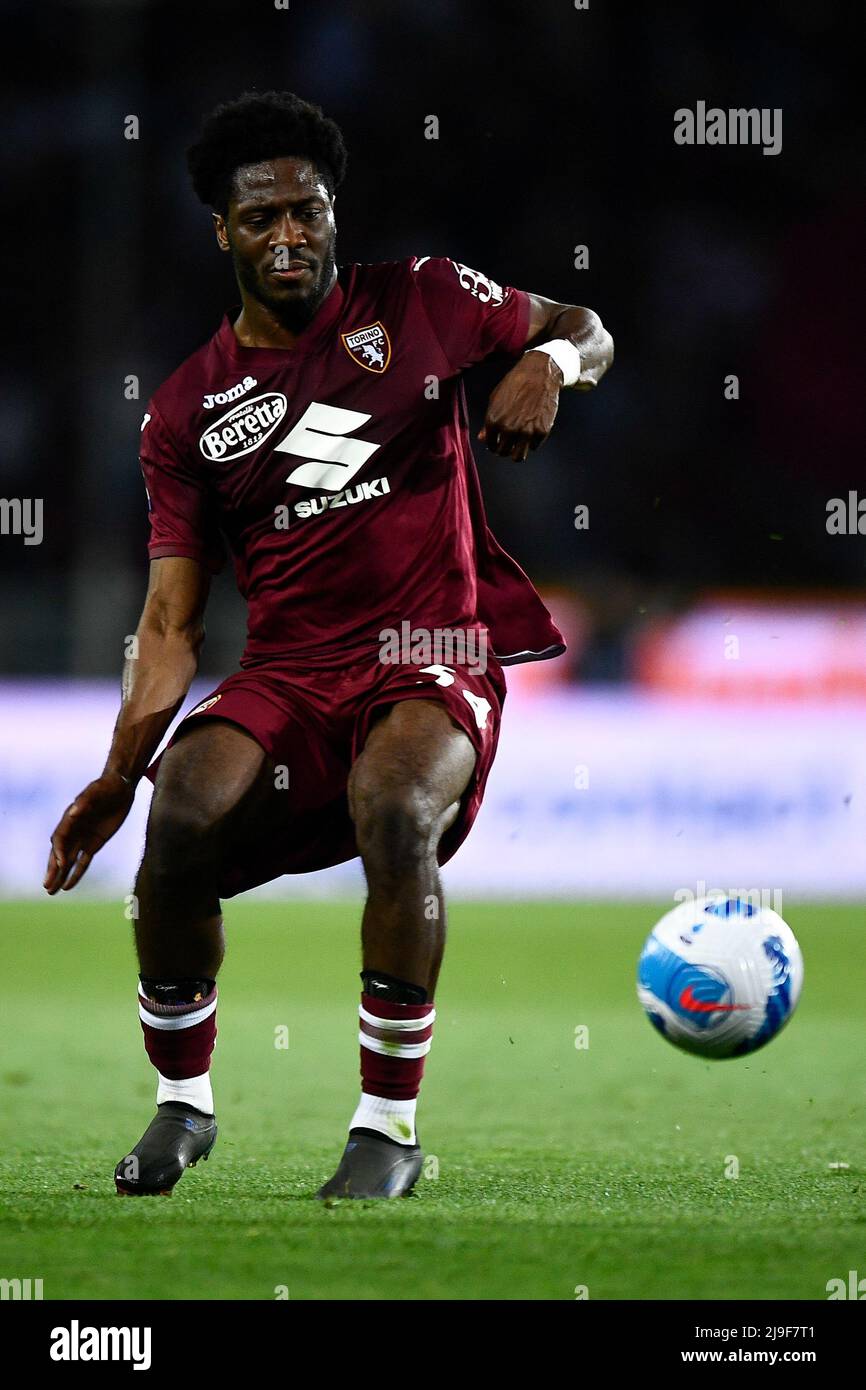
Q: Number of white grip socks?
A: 2